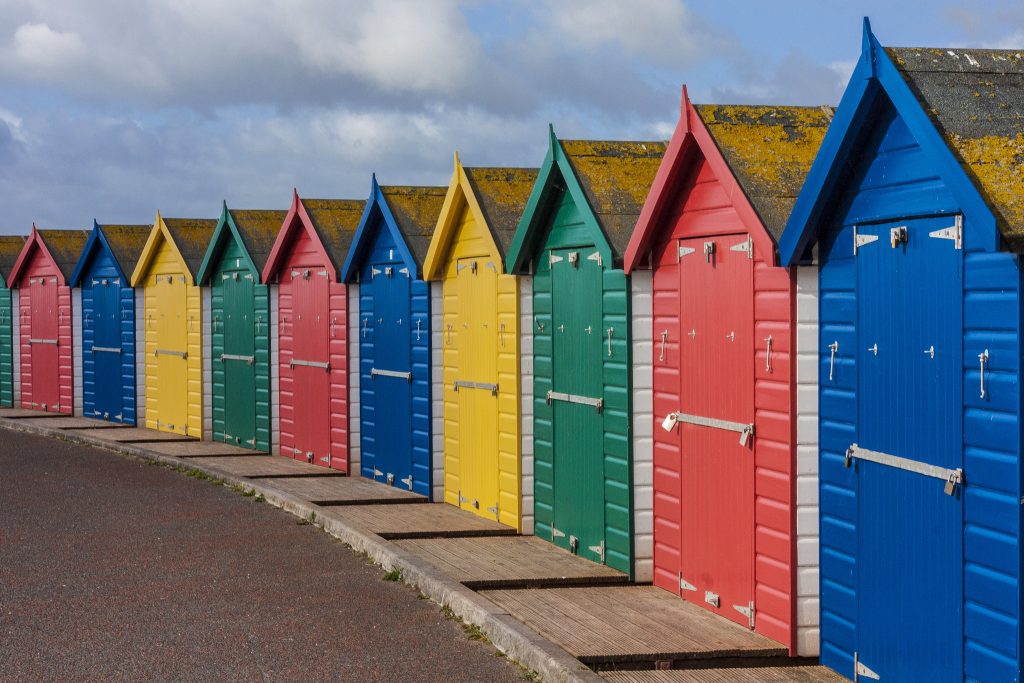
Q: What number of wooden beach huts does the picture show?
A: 11